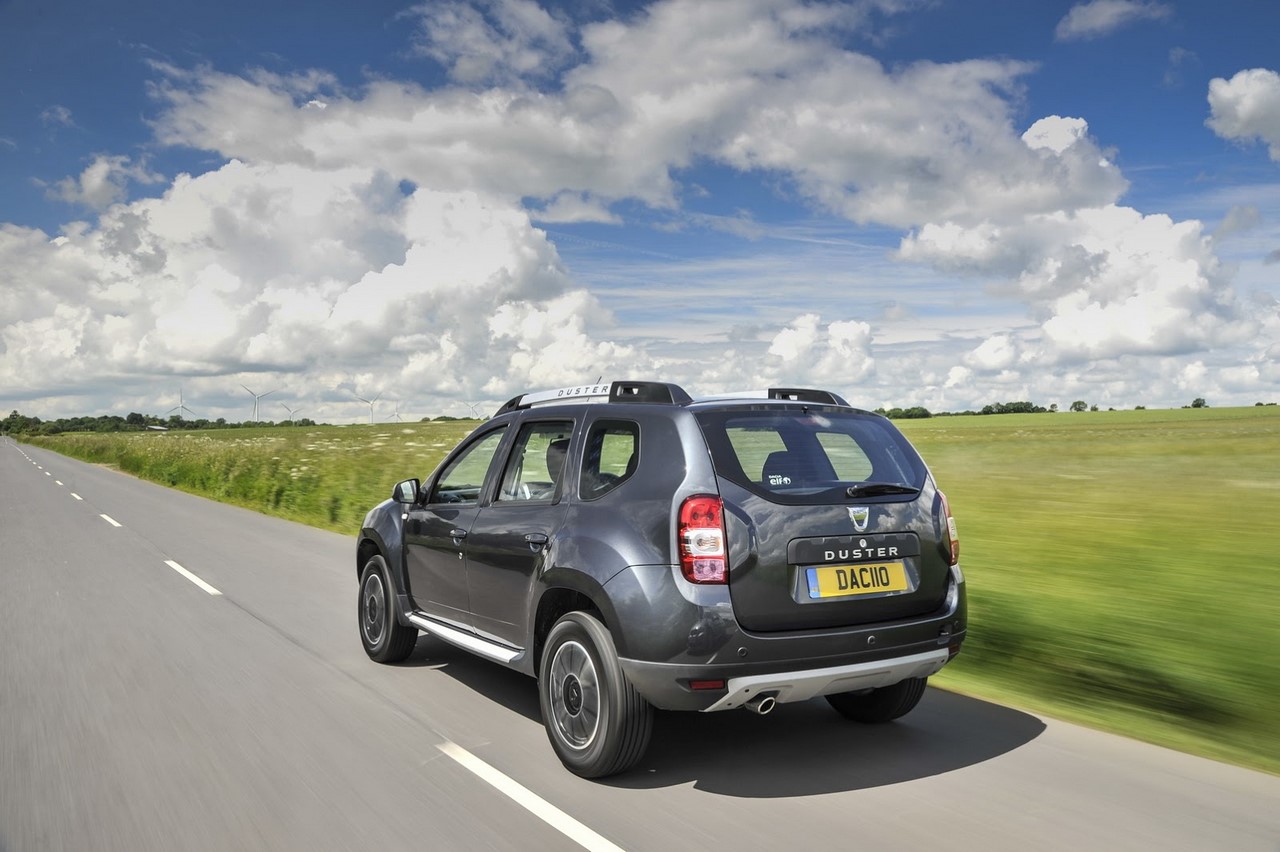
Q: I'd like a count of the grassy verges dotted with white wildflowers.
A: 1